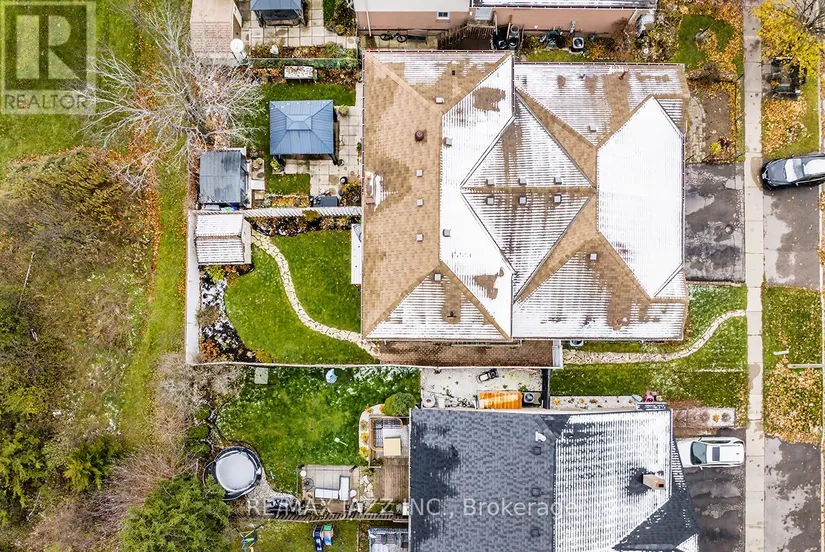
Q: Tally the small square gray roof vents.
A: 15